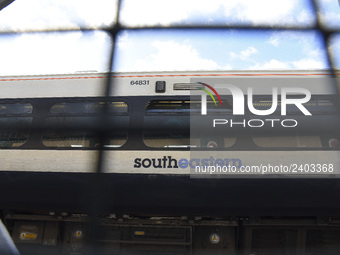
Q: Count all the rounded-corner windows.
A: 4